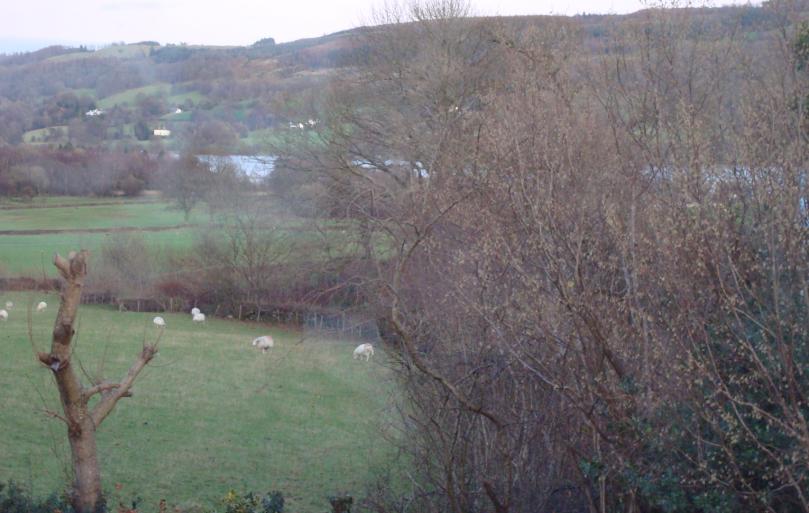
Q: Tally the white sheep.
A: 8